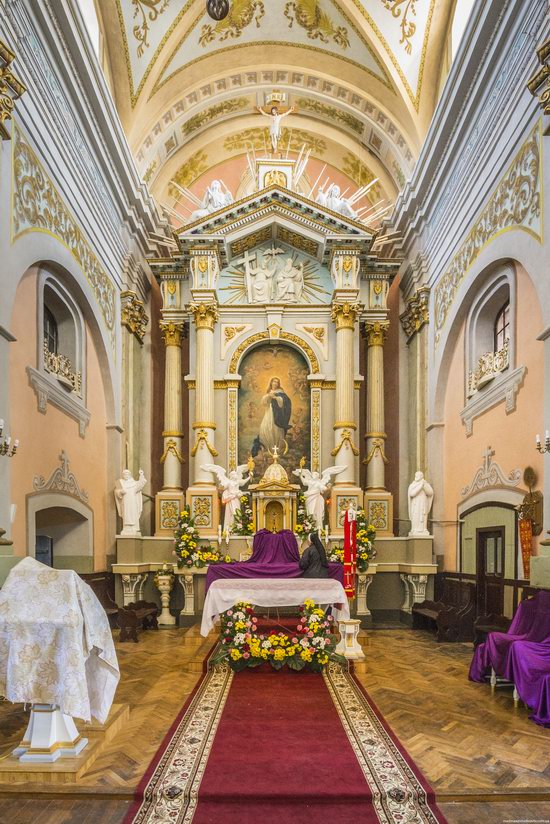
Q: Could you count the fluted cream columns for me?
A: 4